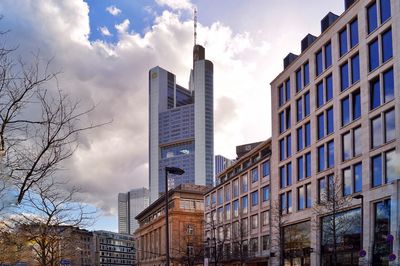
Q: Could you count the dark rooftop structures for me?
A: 4